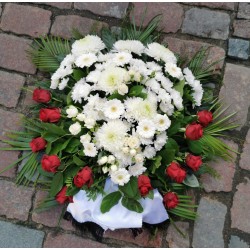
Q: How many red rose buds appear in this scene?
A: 12